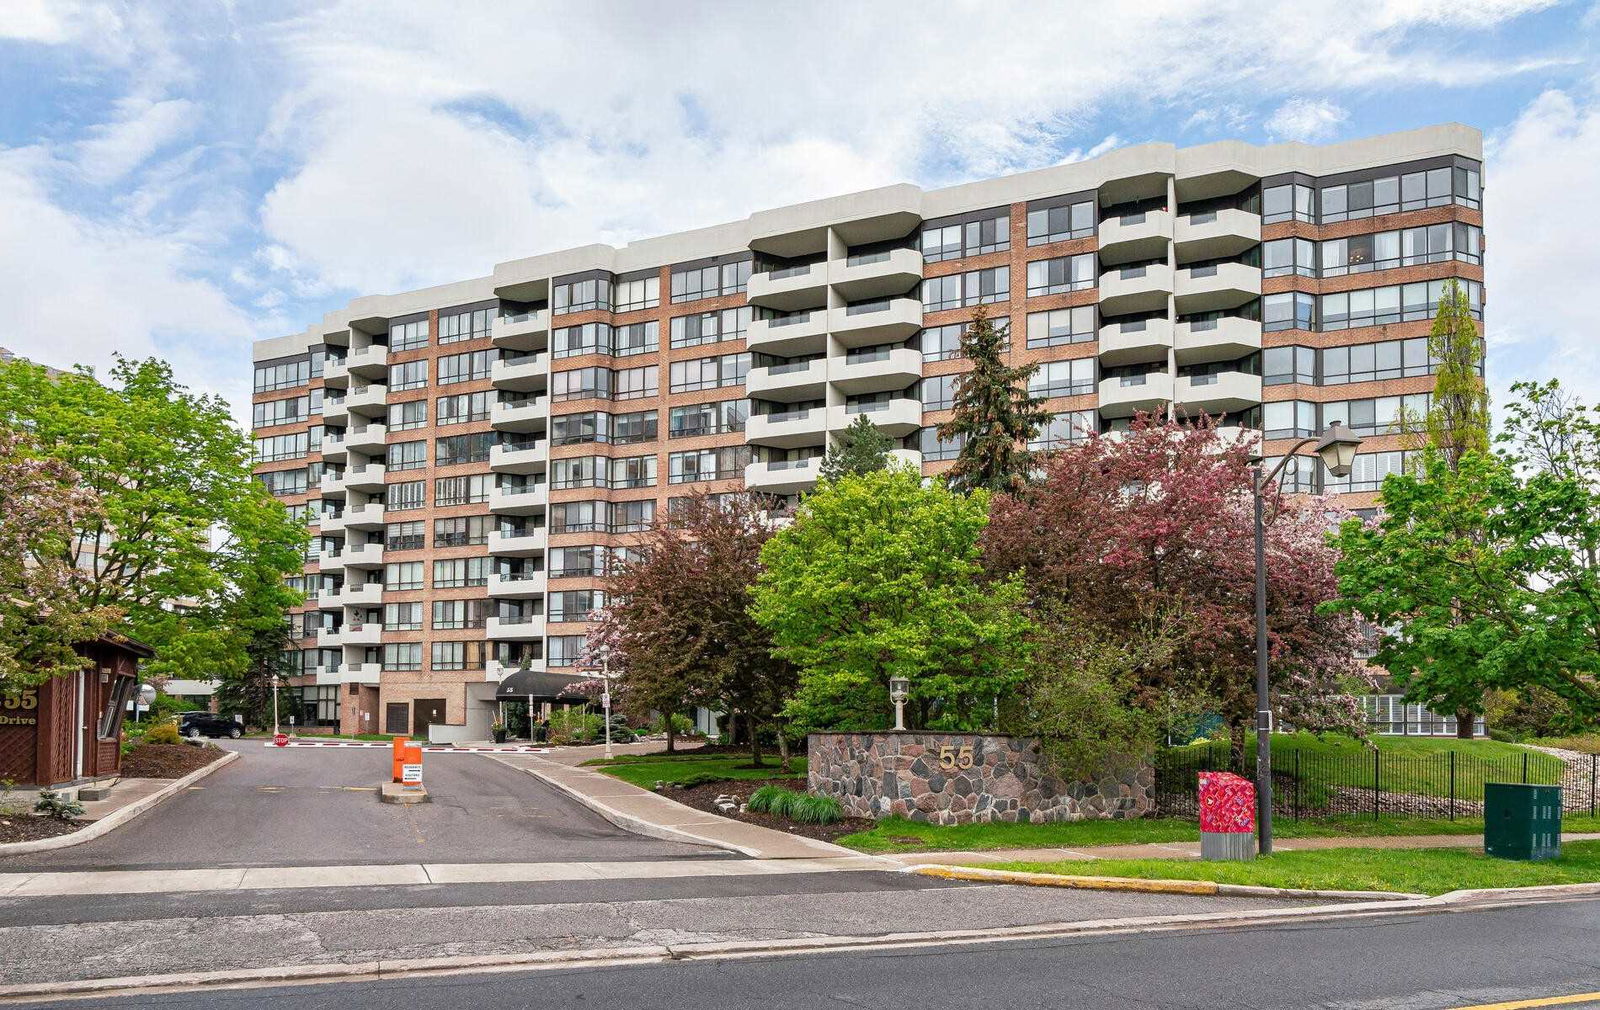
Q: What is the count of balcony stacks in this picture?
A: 7